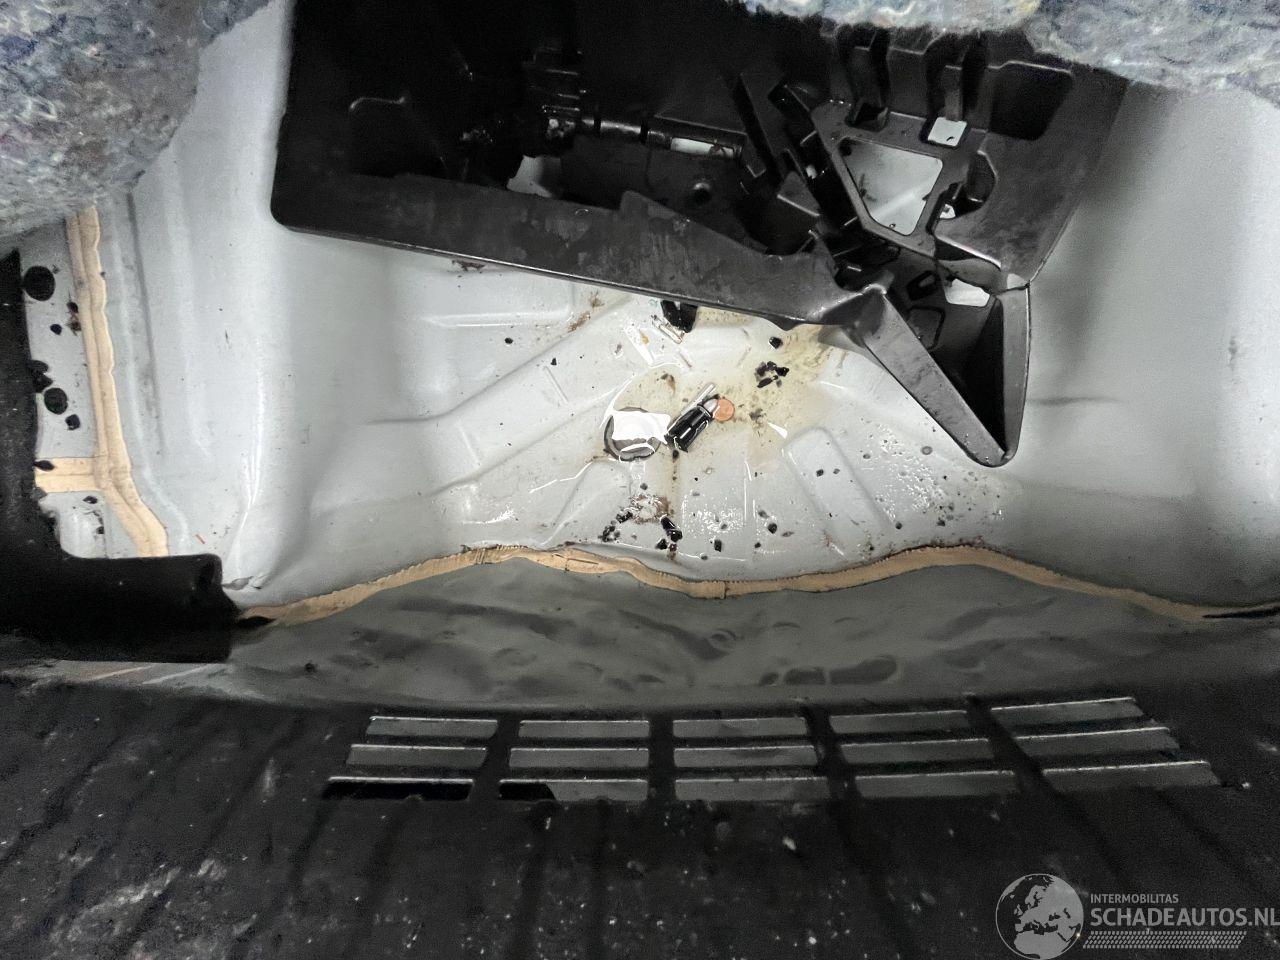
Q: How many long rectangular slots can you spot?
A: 15